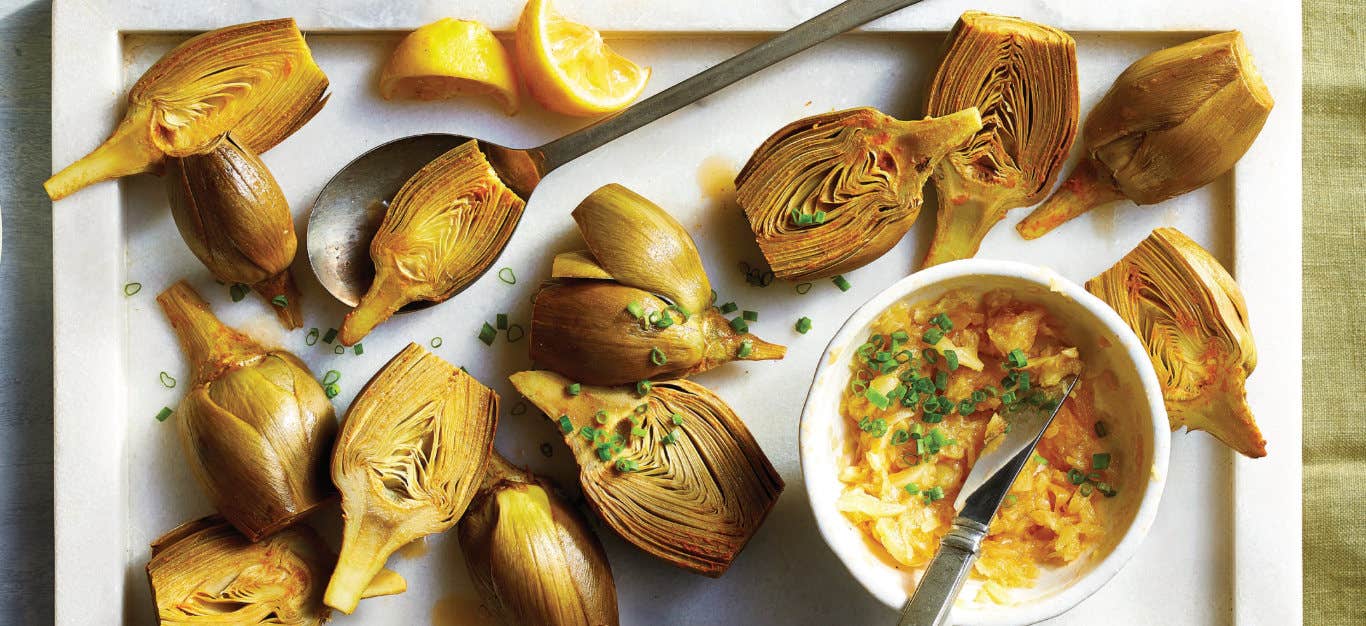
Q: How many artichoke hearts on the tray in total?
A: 13